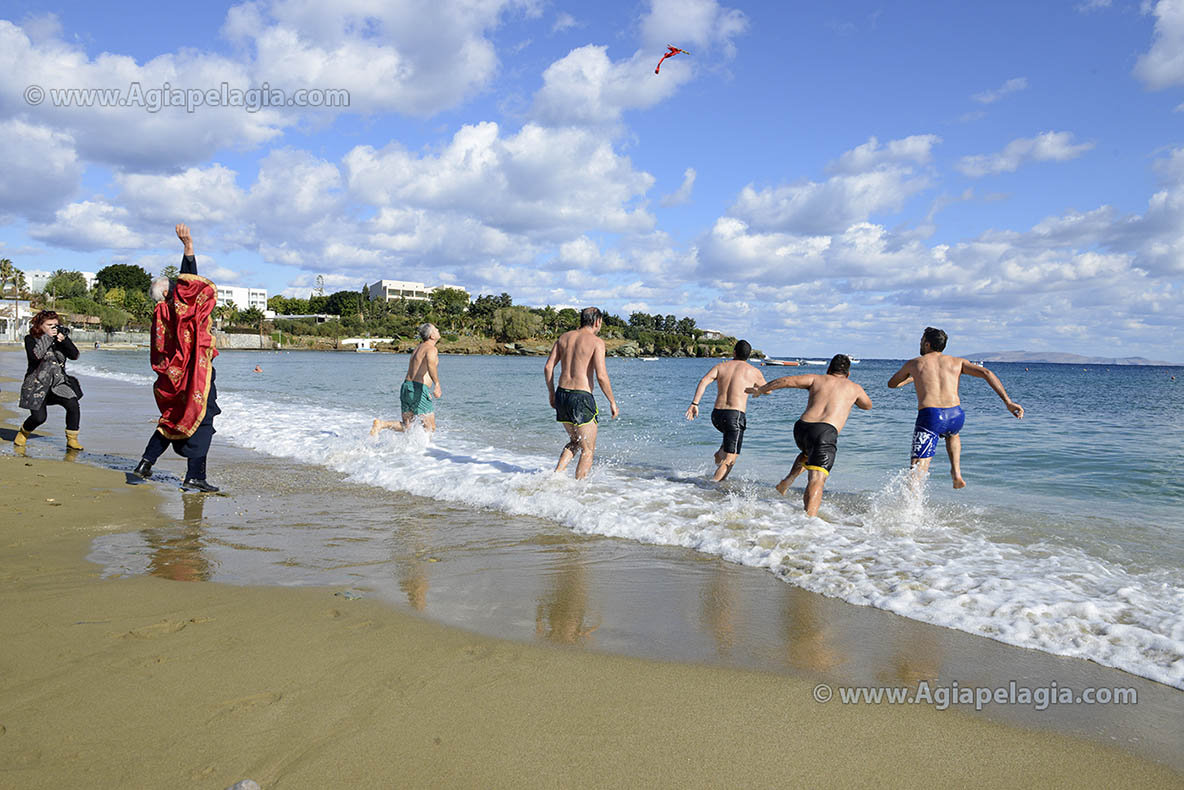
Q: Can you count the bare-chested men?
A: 5